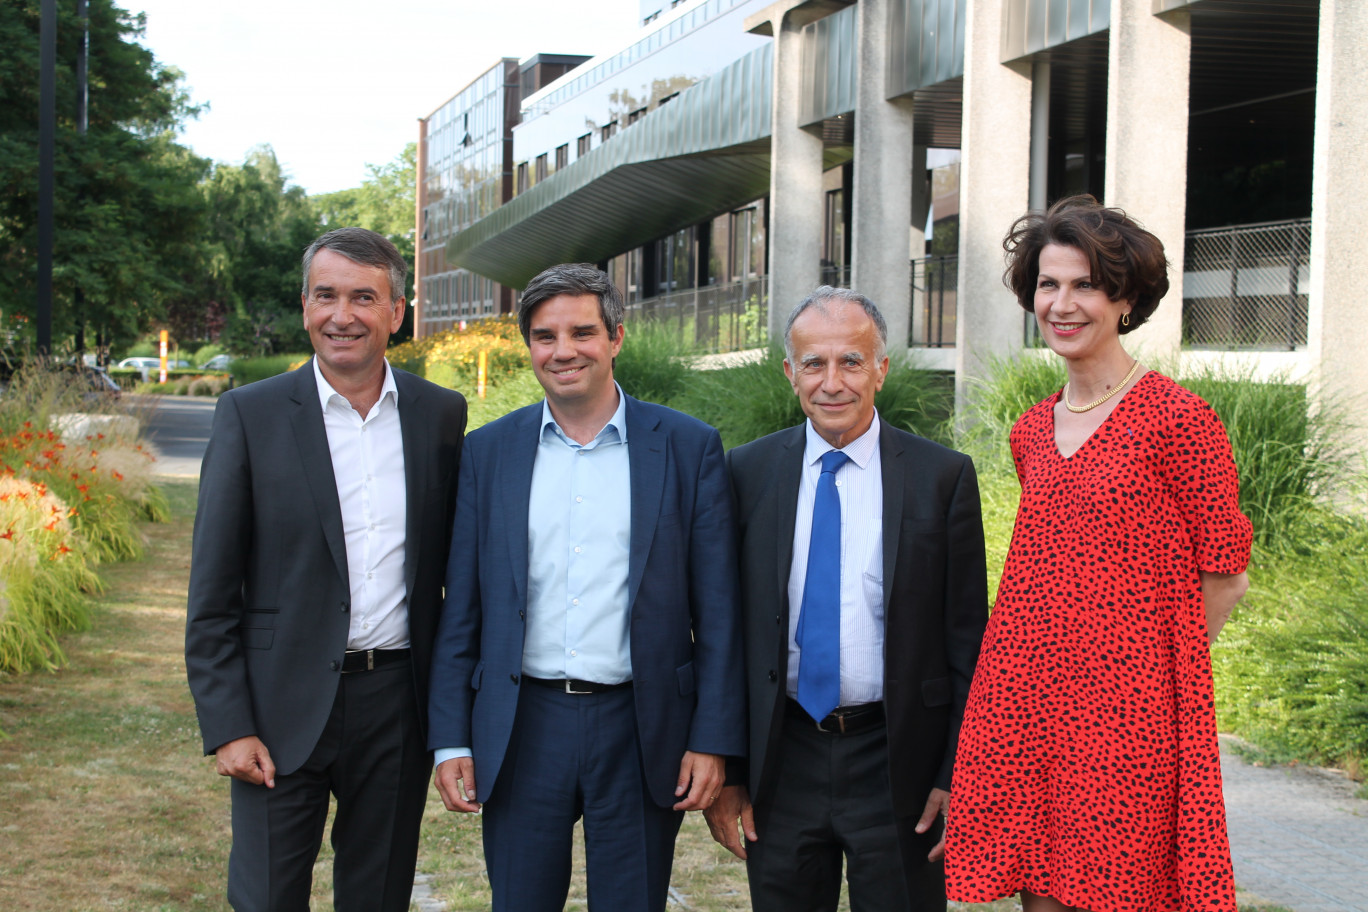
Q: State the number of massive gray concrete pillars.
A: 5